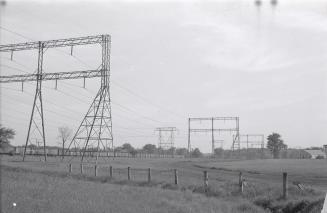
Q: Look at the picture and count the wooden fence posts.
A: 10